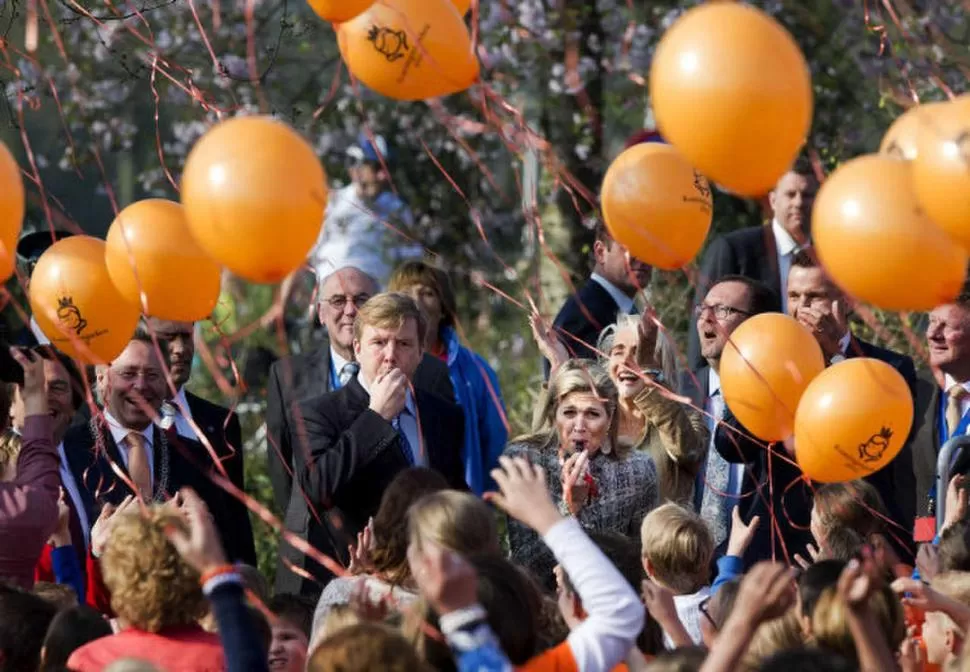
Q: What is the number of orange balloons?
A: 14